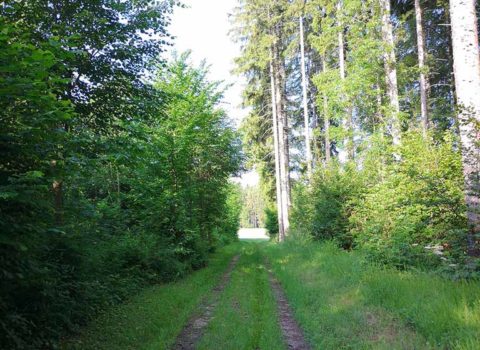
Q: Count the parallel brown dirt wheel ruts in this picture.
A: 2